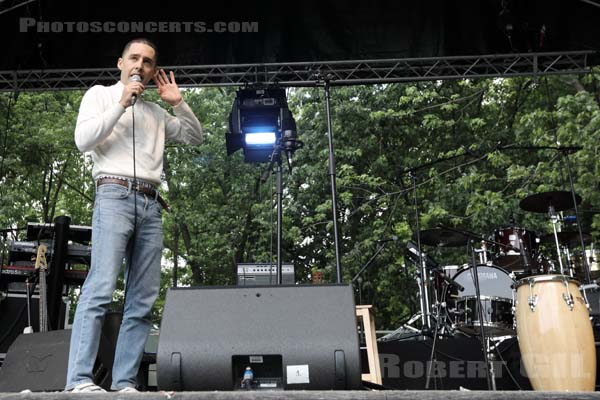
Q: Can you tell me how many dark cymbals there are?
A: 3